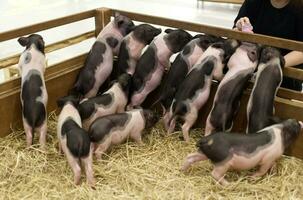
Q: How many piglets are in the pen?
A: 12